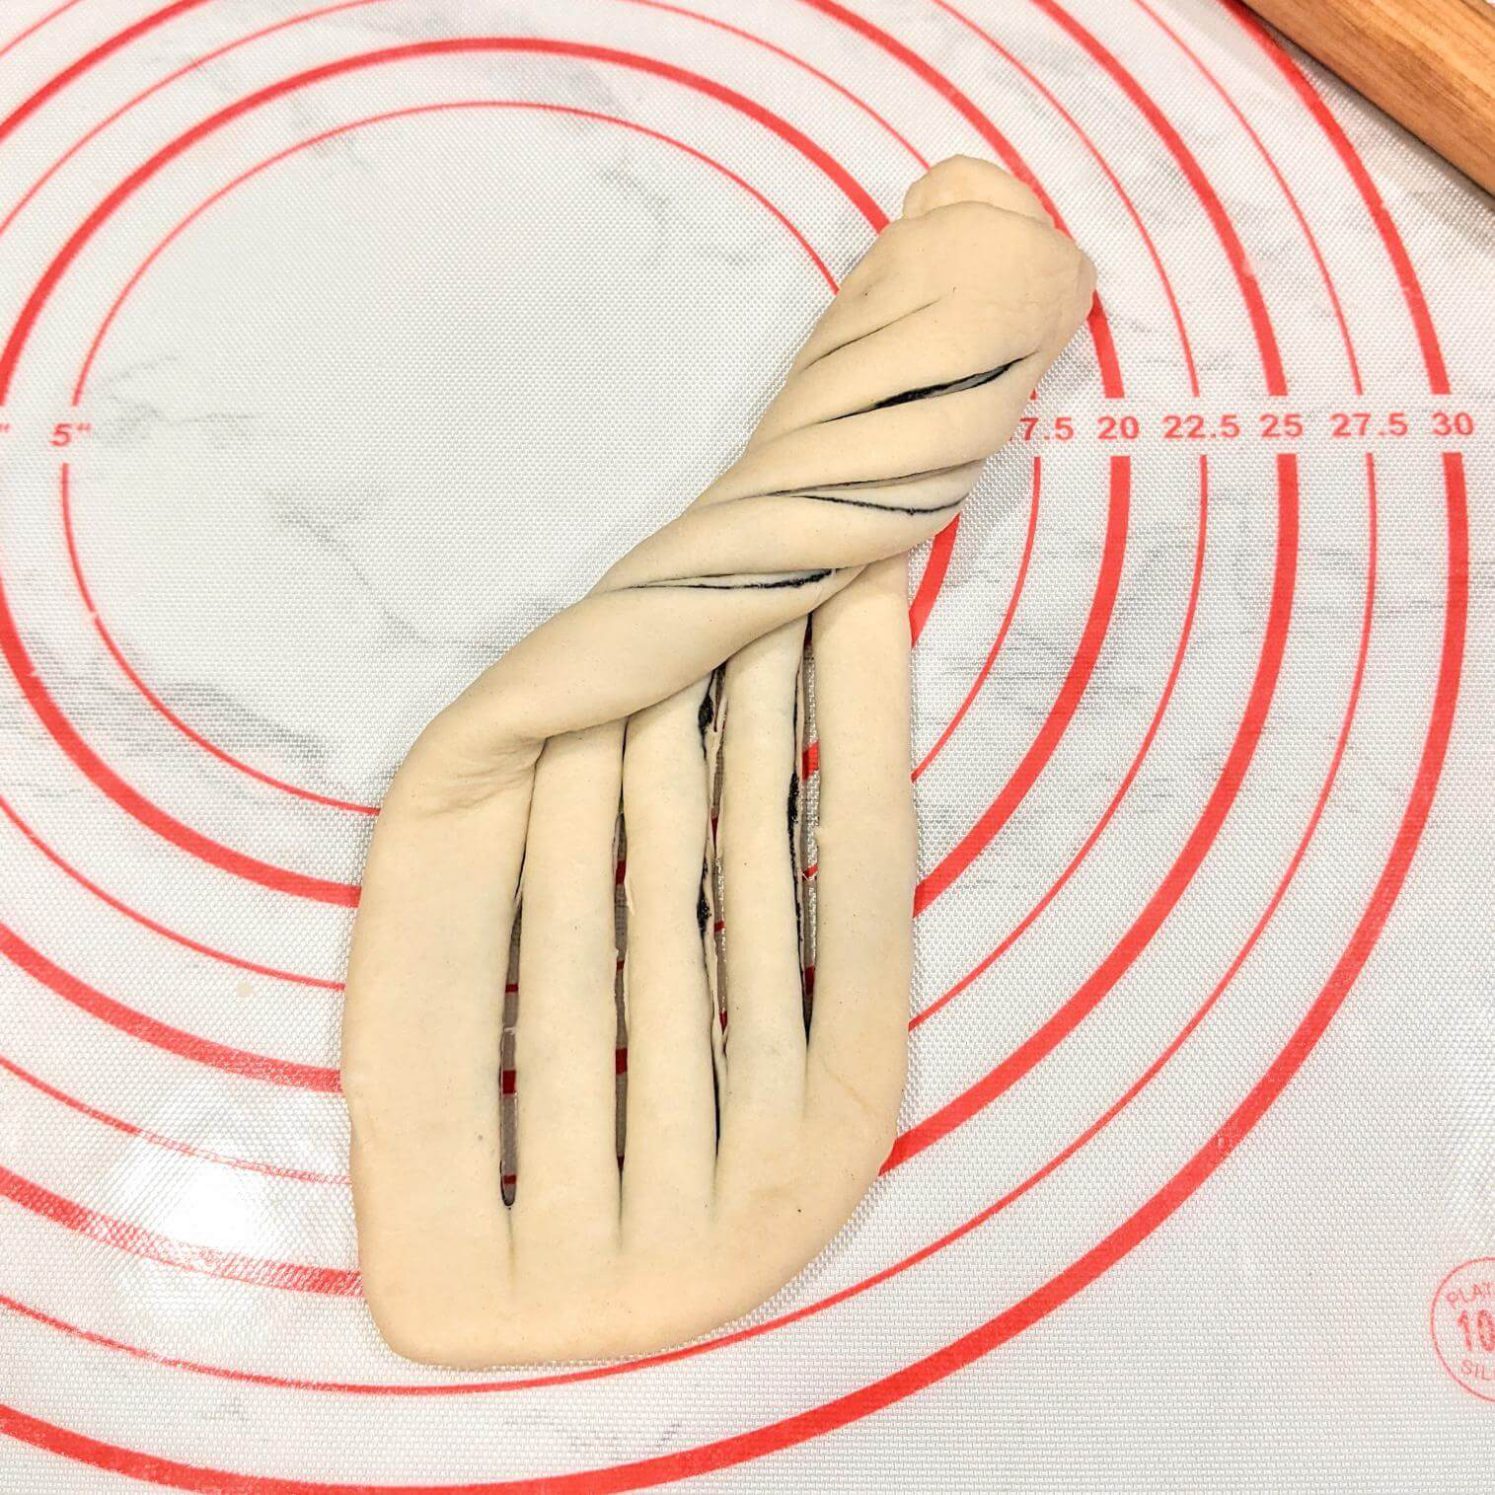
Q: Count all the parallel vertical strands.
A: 5